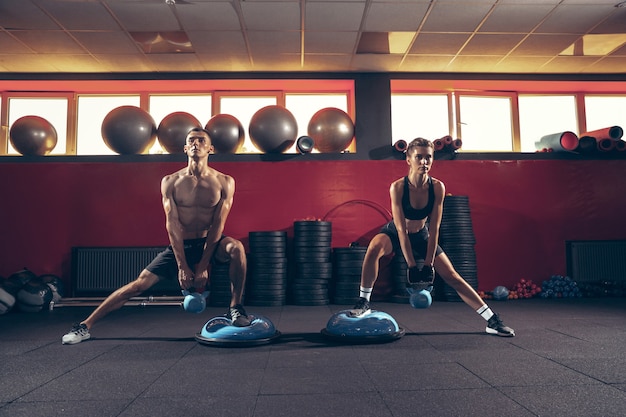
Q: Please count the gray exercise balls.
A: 6